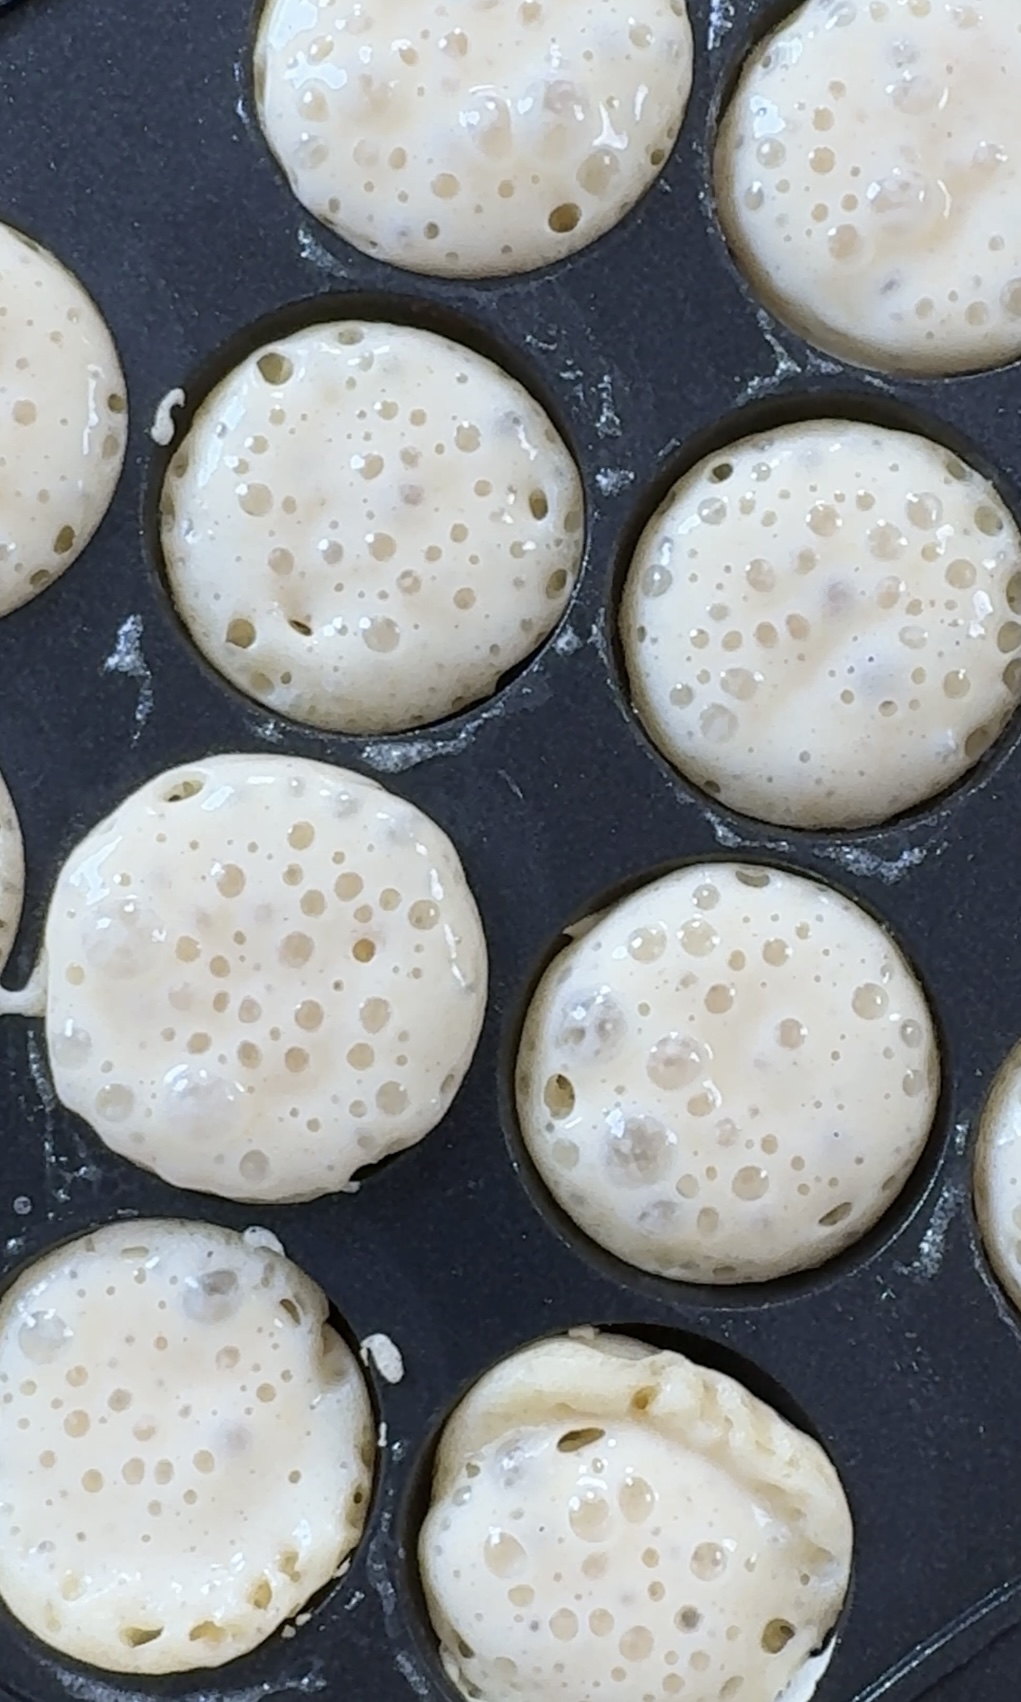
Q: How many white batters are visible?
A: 11